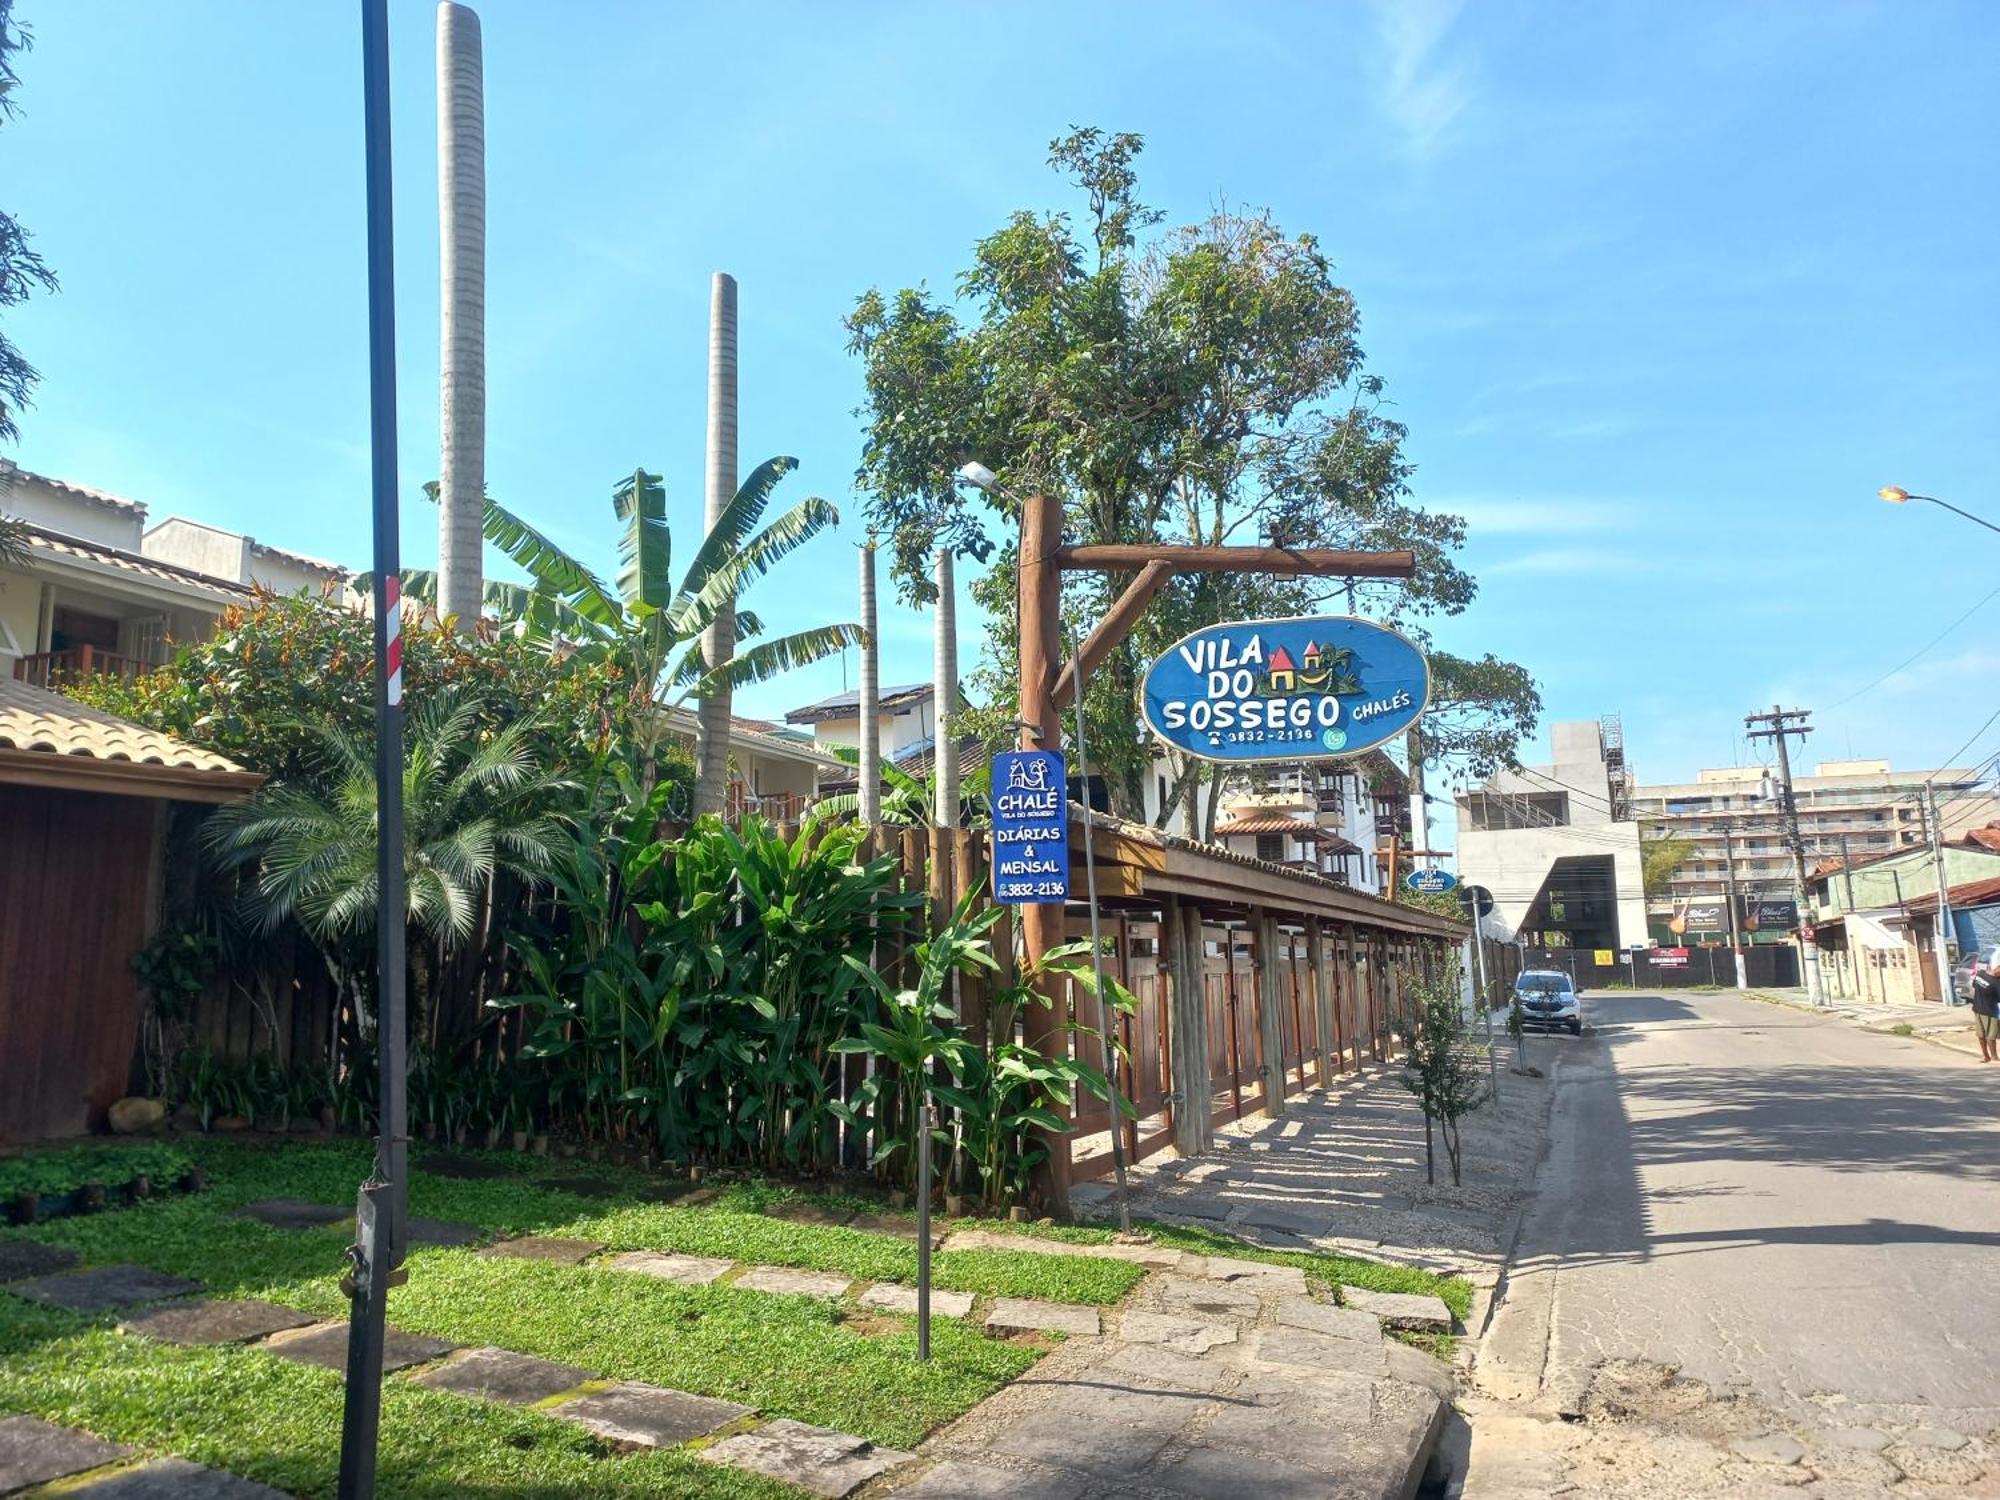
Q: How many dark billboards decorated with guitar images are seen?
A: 2